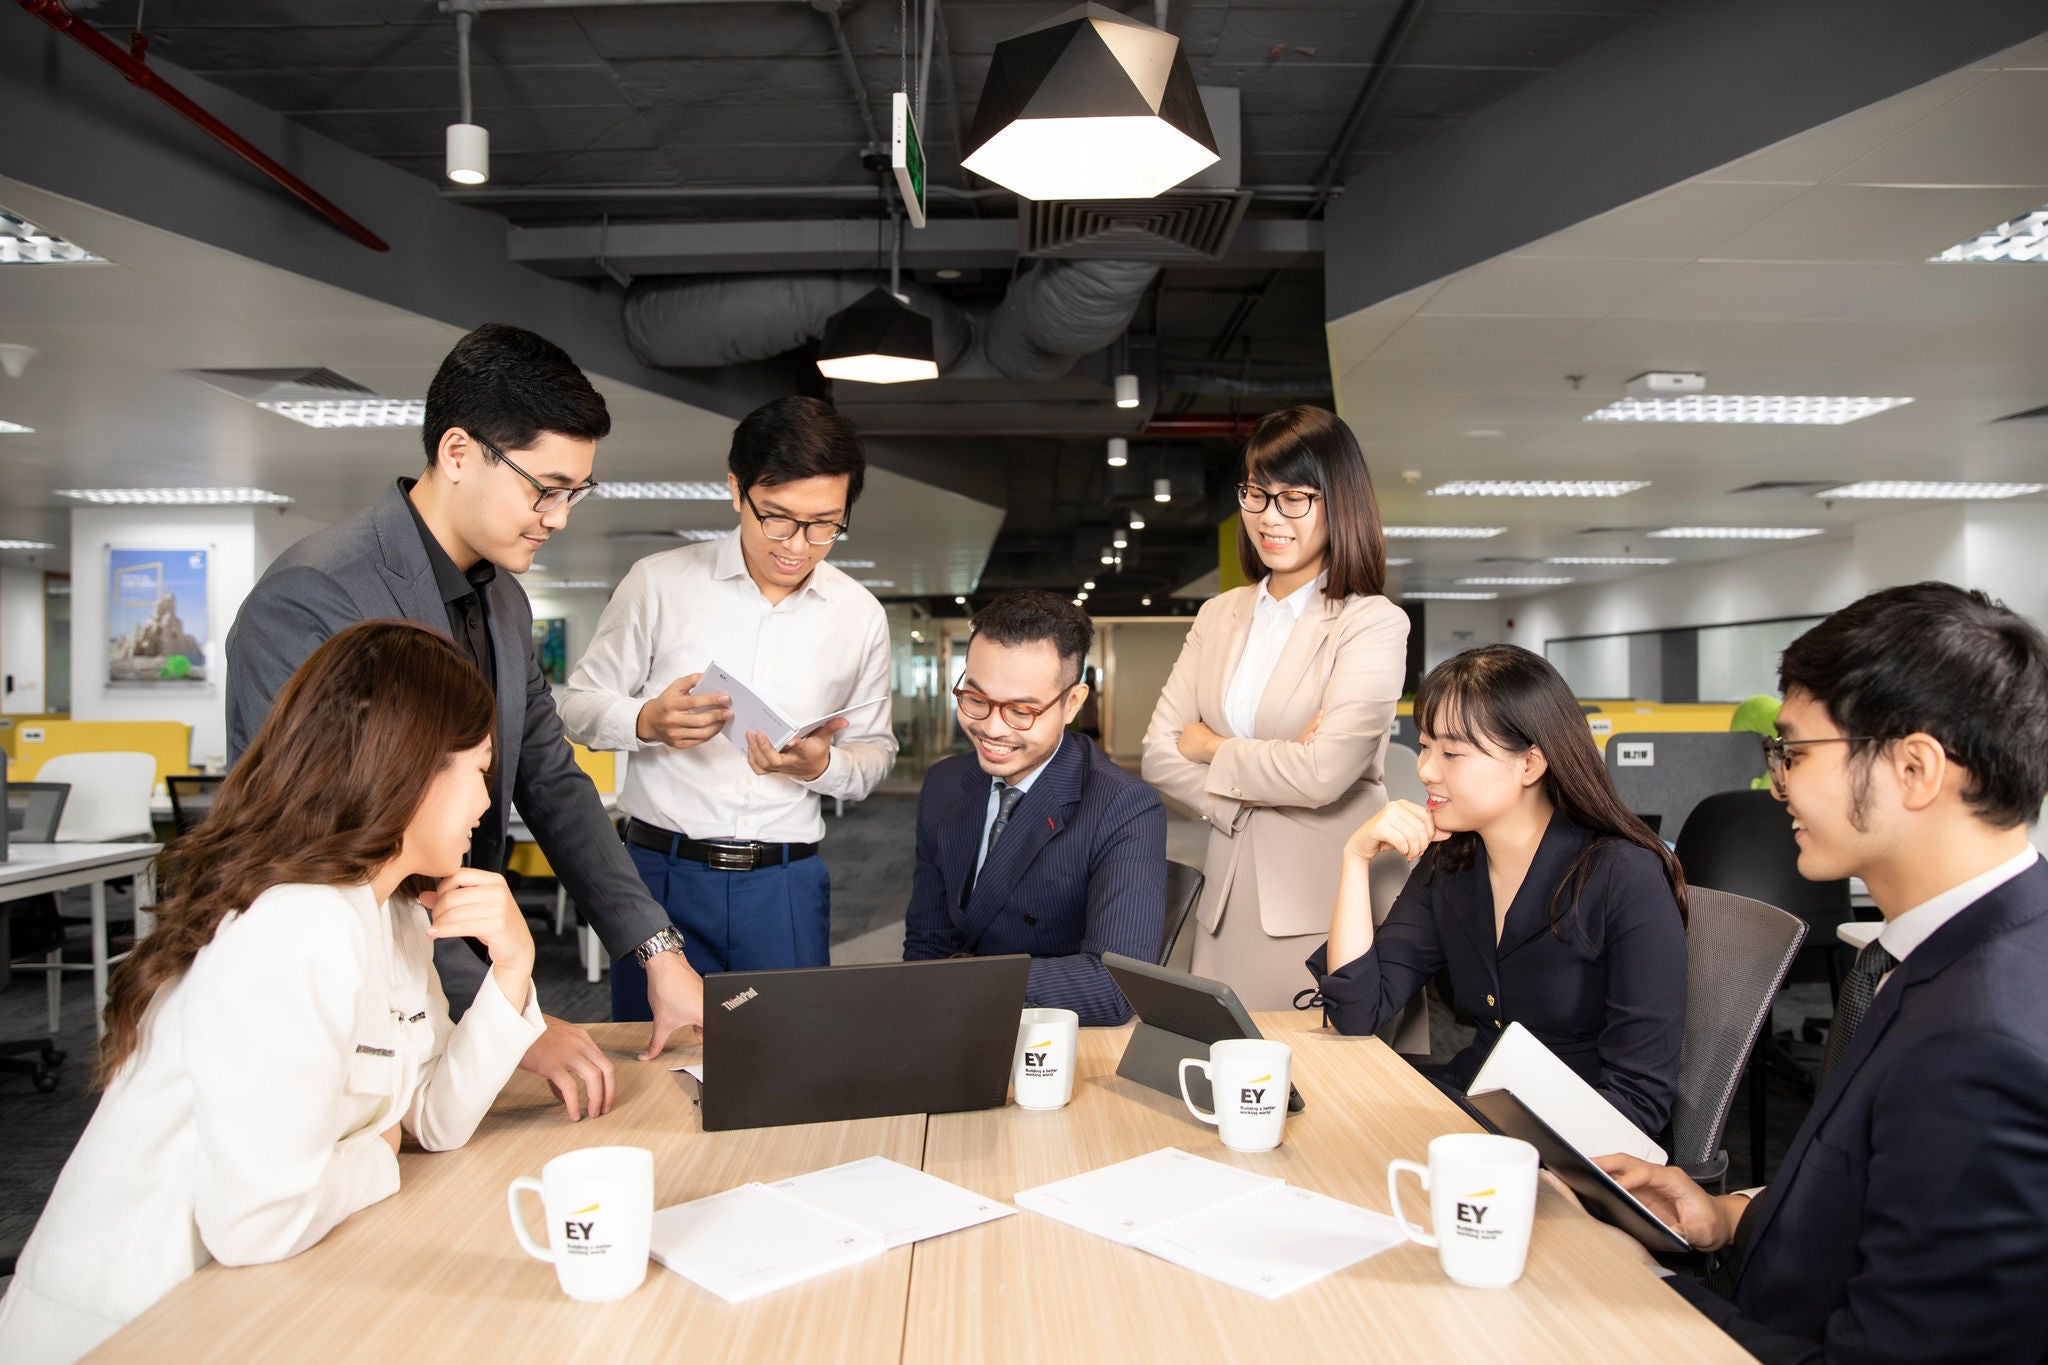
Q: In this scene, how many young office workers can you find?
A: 7